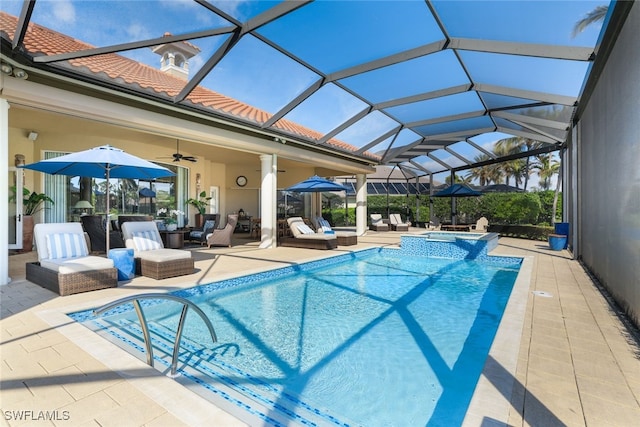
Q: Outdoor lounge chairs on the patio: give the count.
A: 6